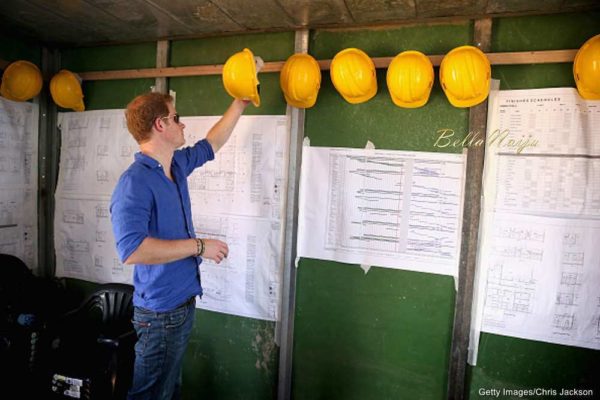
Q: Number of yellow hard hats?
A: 8